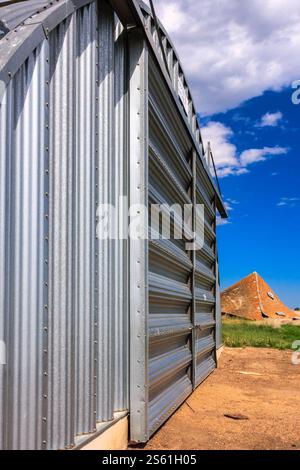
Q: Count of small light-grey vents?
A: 2